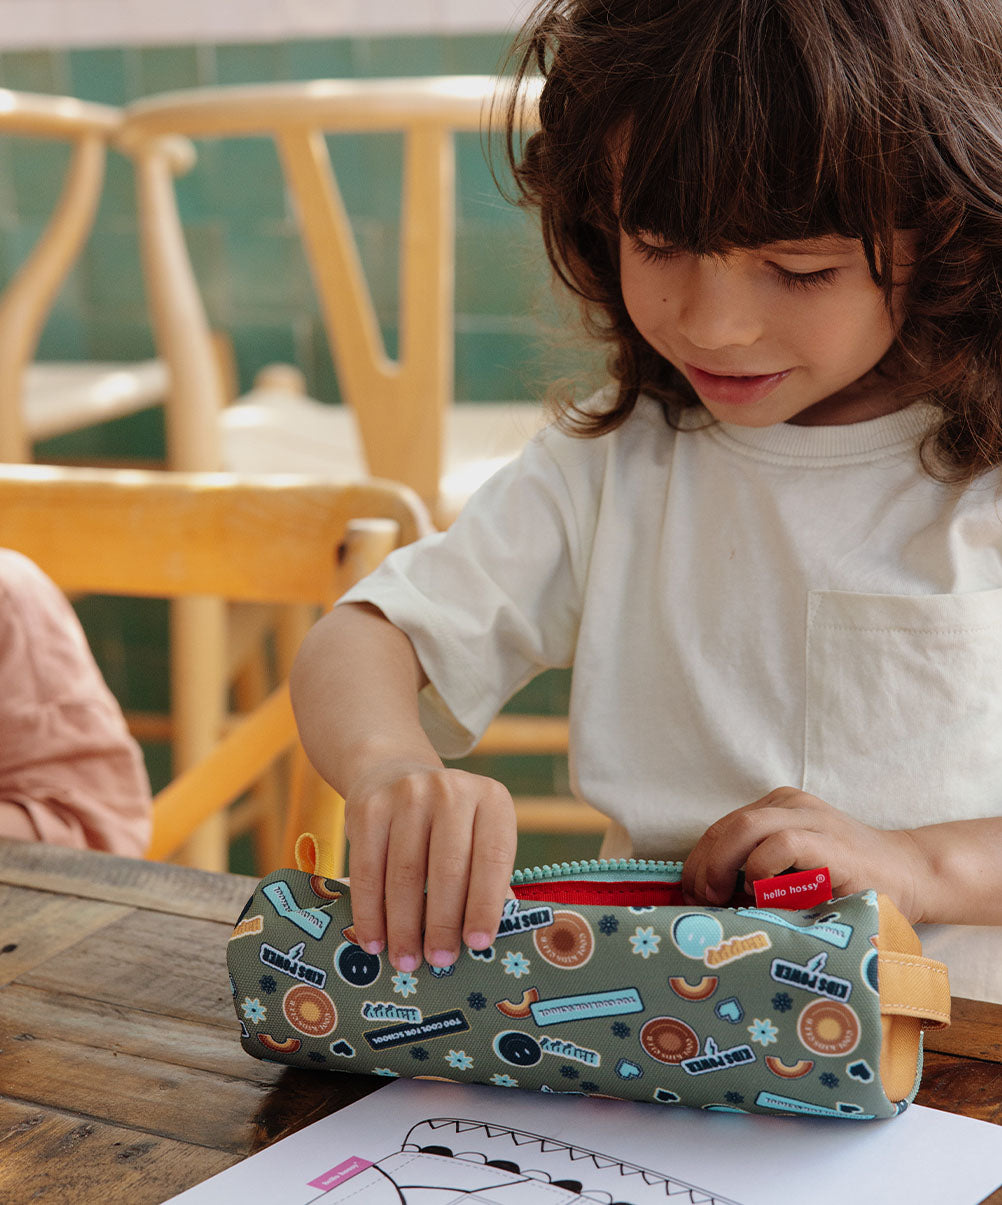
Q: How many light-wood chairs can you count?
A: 3